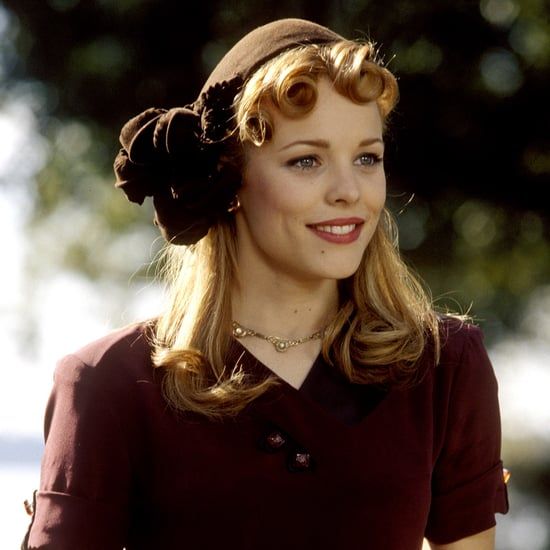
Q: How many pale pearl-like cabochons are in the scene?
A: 2